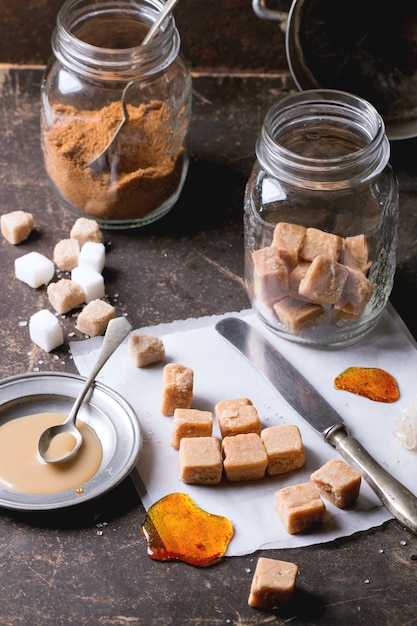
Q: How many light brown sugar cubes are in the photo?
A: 6